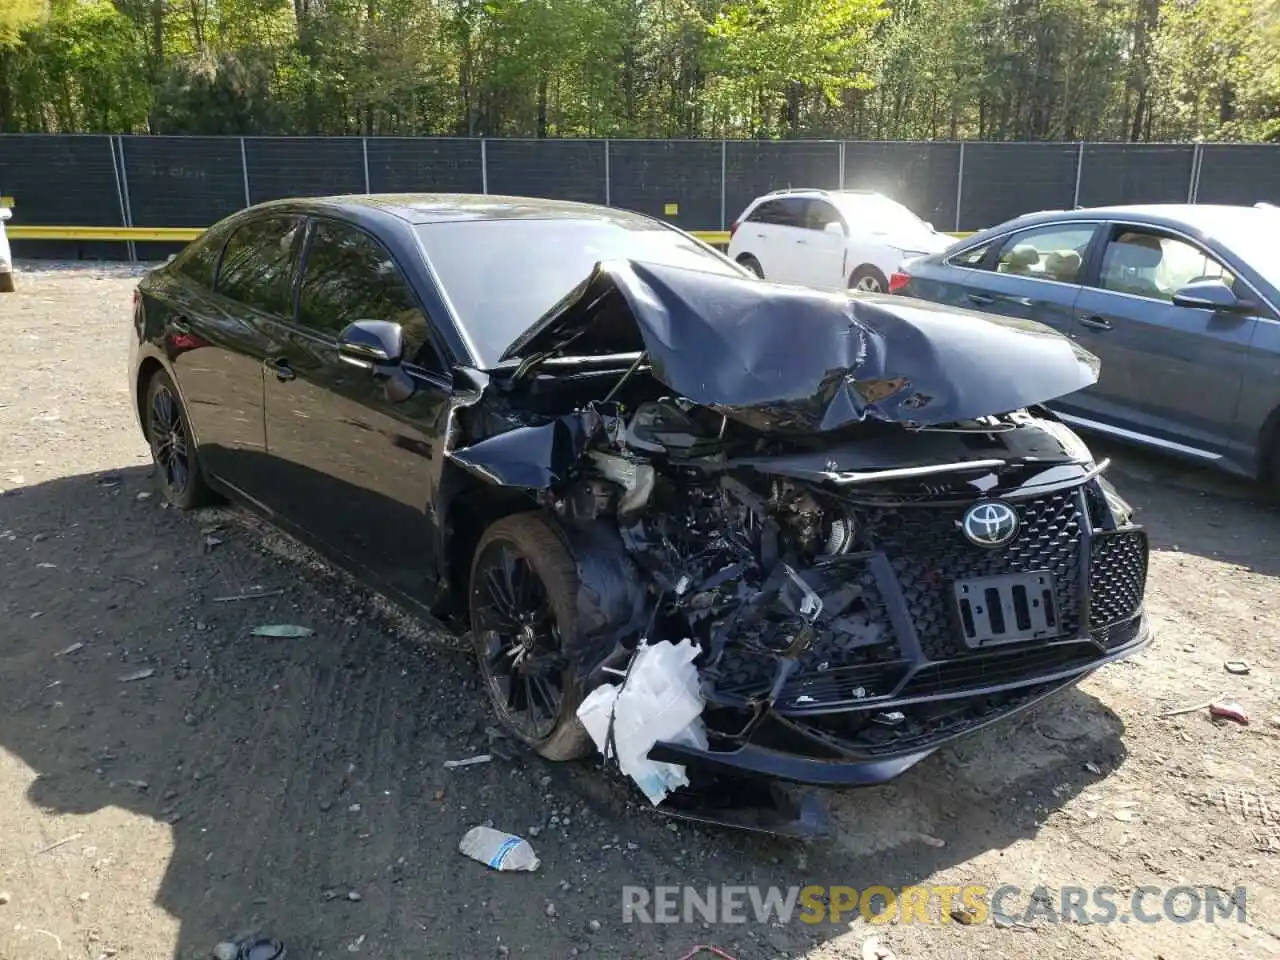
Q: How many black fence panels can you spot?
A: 11